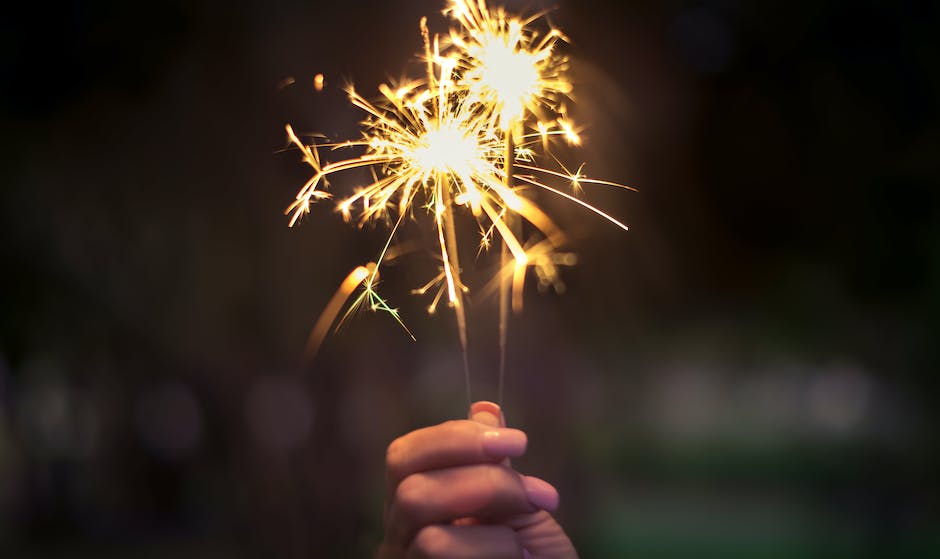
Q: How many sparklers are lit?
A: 2